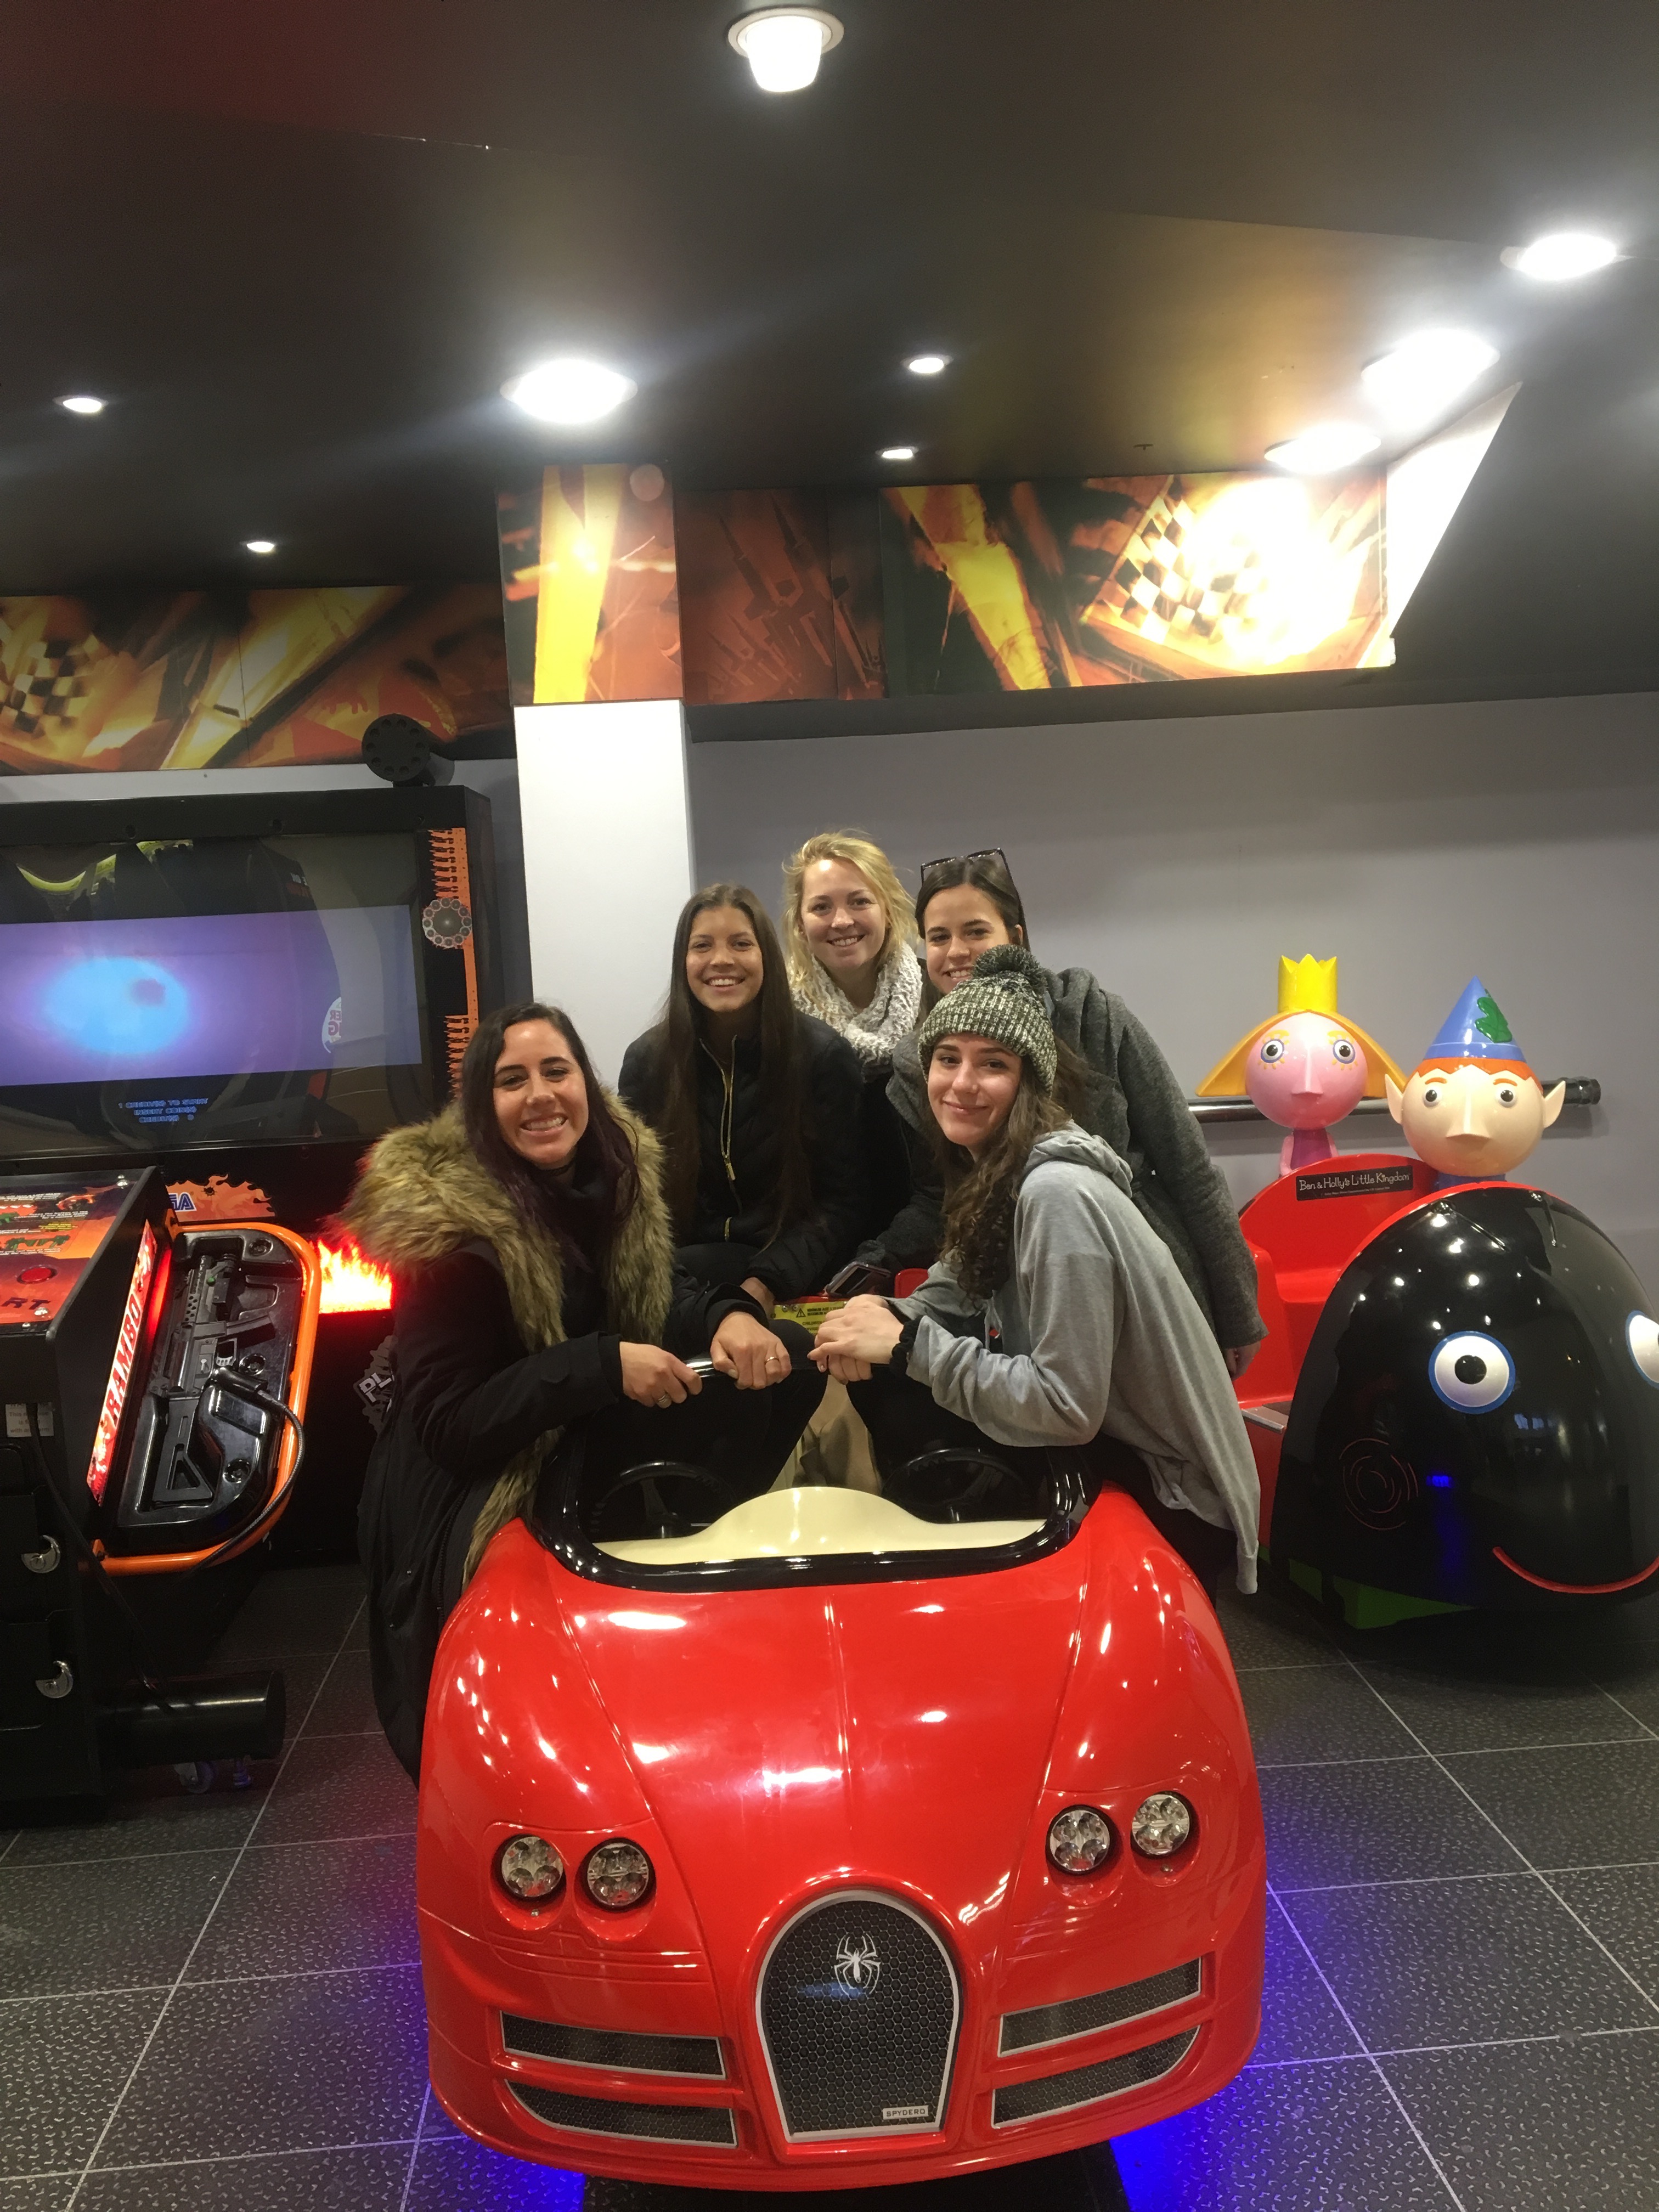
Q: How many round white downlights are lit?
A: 9